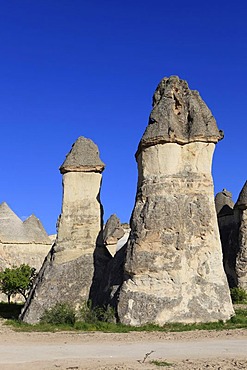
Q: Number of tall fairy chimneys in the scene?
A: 2